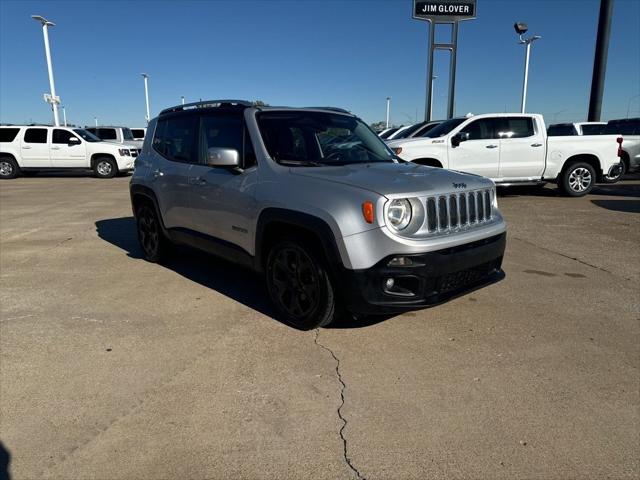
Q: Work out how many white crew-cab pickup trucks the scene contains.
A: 1